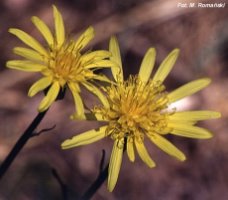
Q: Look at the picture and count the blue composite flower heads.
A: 0